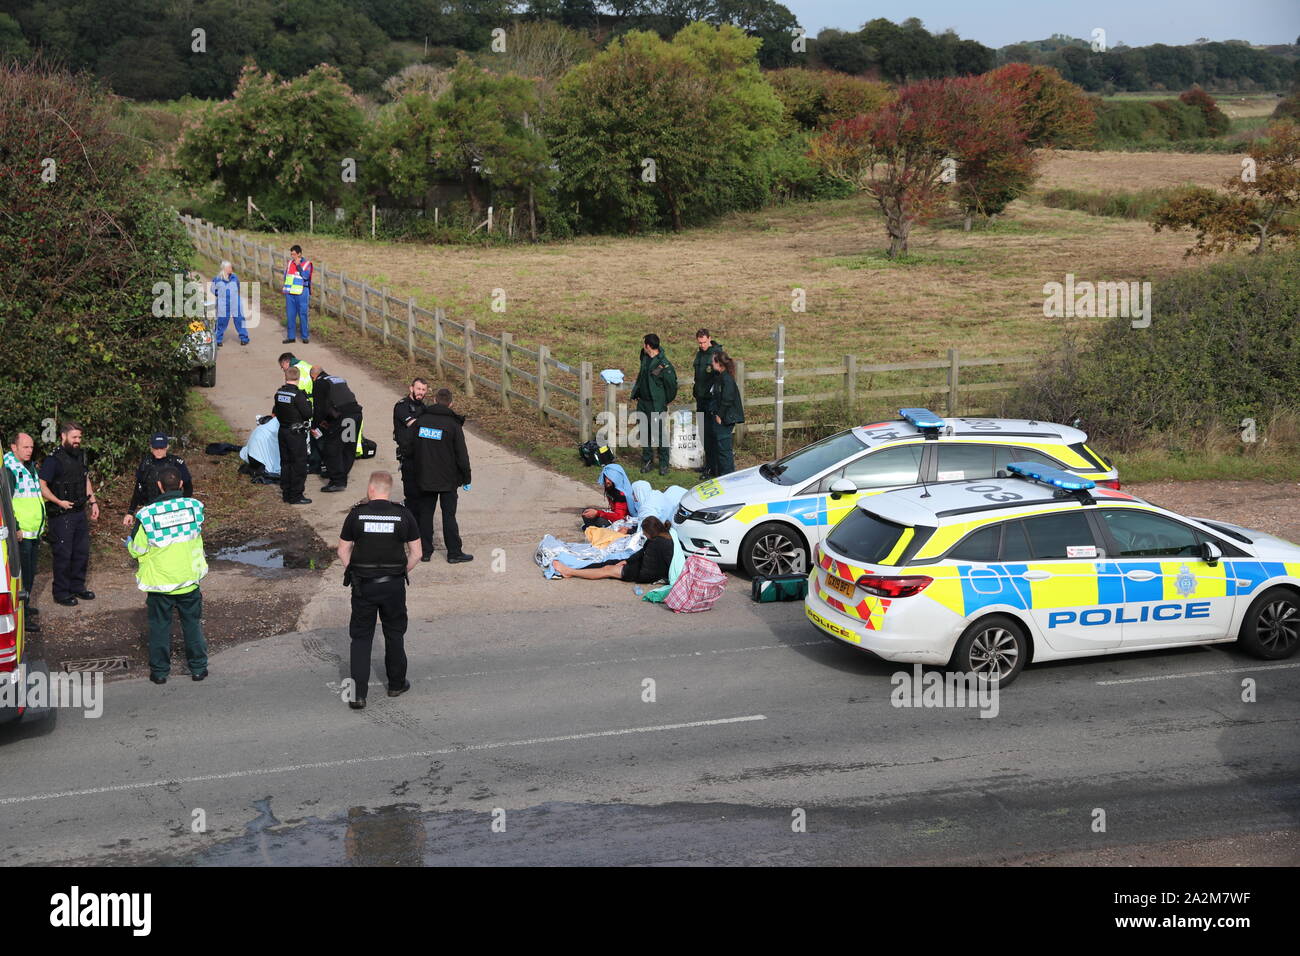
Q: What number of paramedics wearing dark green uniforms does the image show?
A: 3